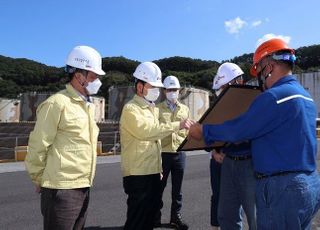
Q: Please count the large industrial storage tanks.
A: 4